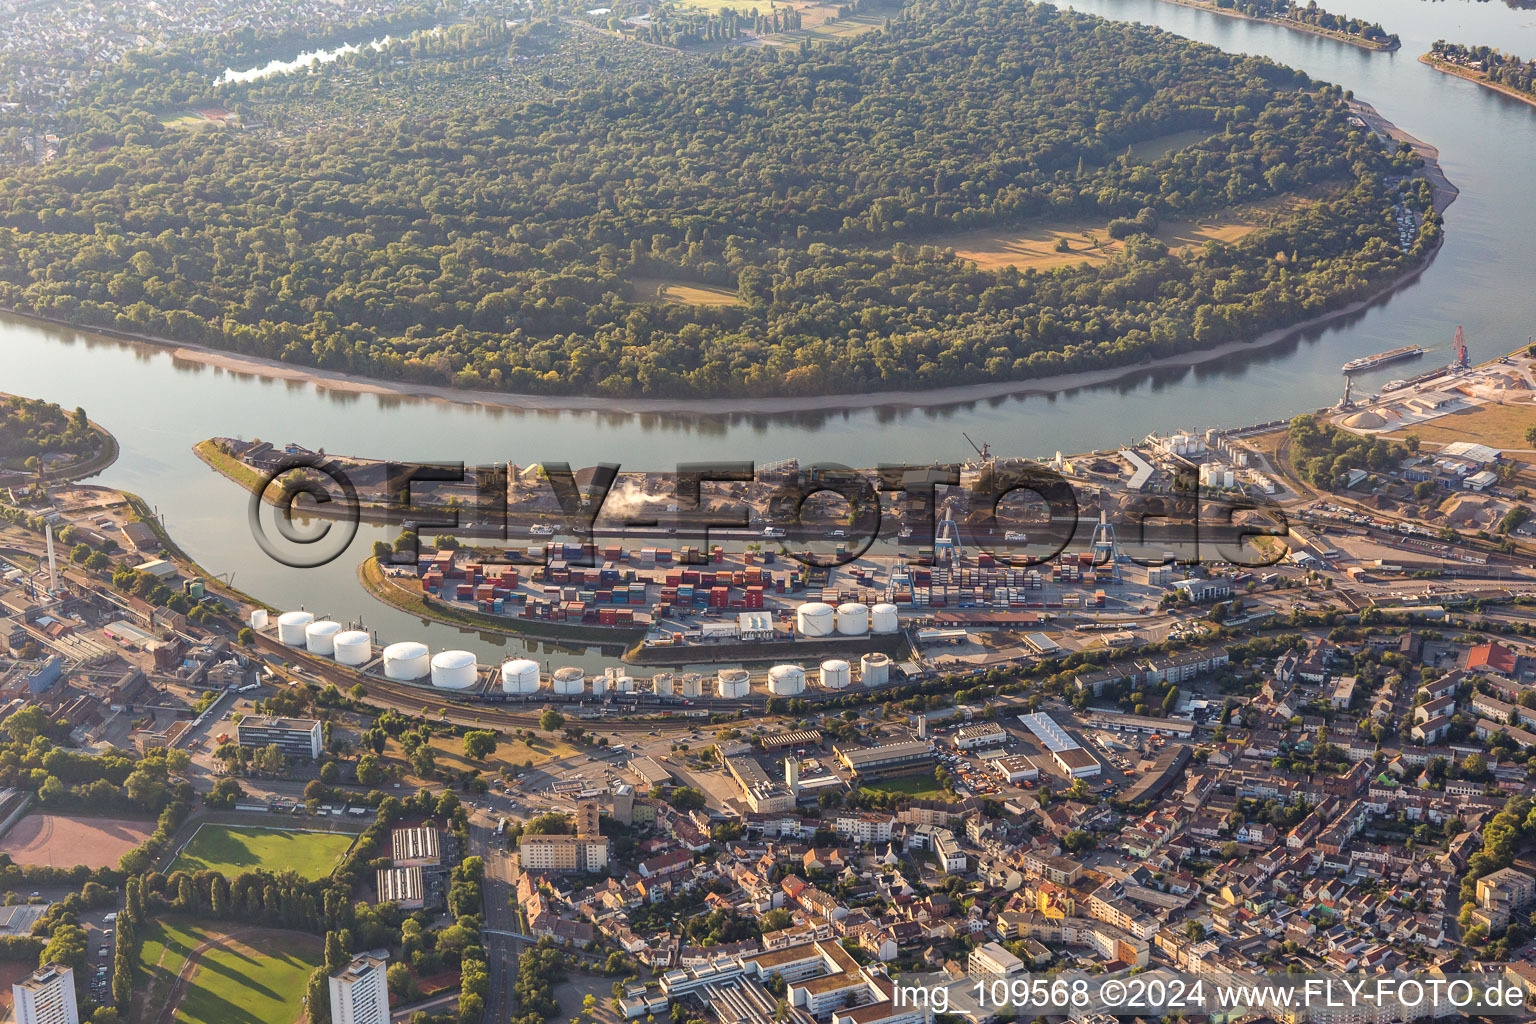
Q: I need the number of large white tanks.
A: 14